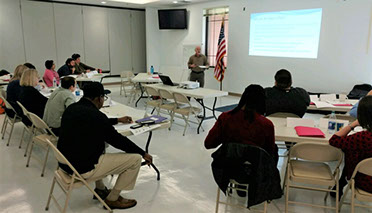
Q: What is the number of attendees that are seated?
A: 12